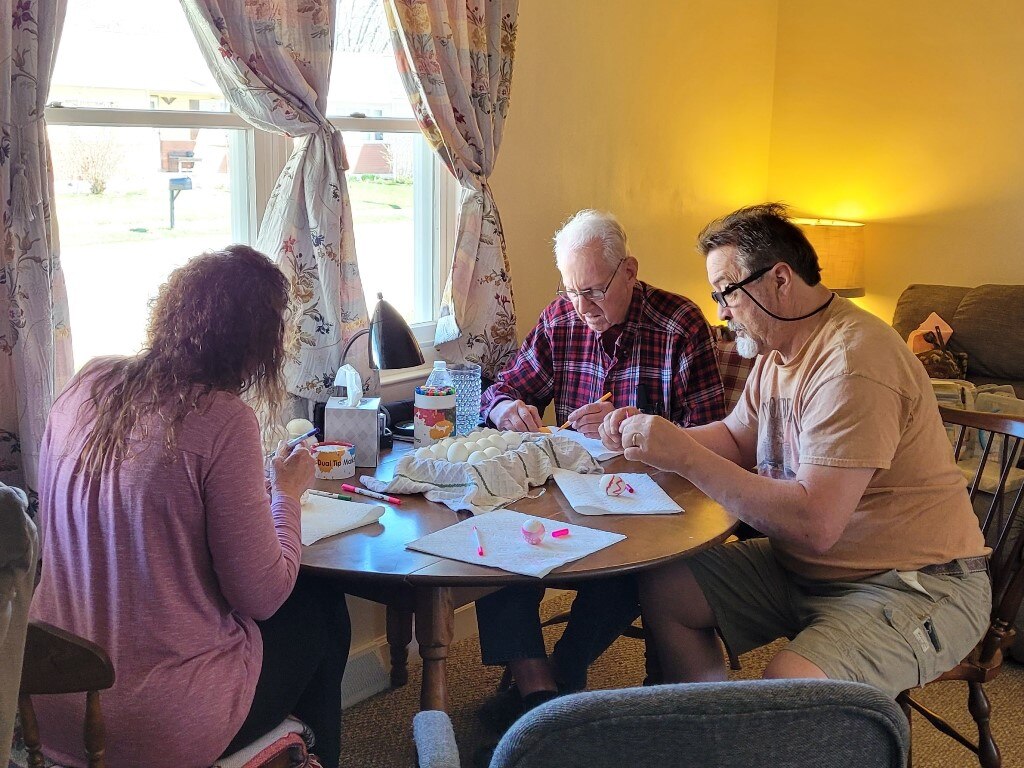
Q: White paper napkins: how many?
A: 4